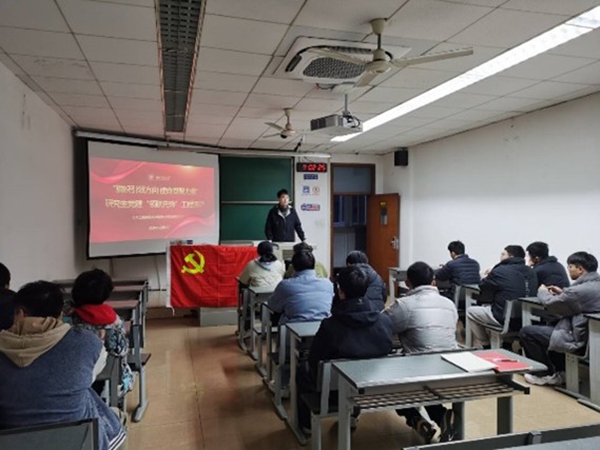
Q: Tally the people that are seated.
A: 14